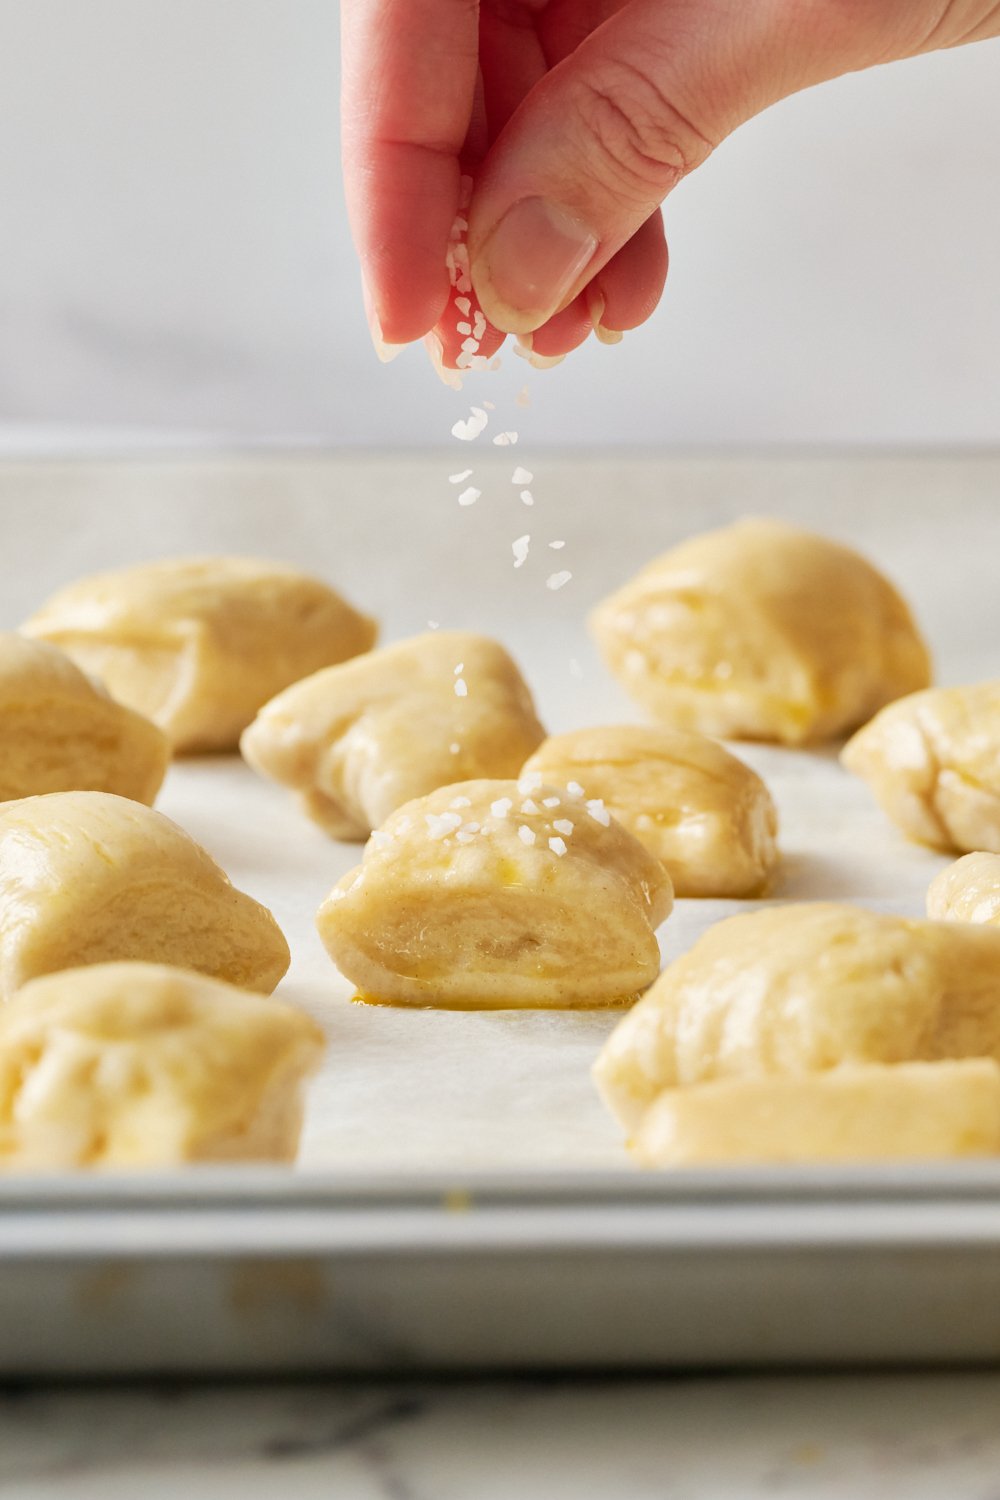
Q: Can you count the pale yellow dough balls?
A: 11